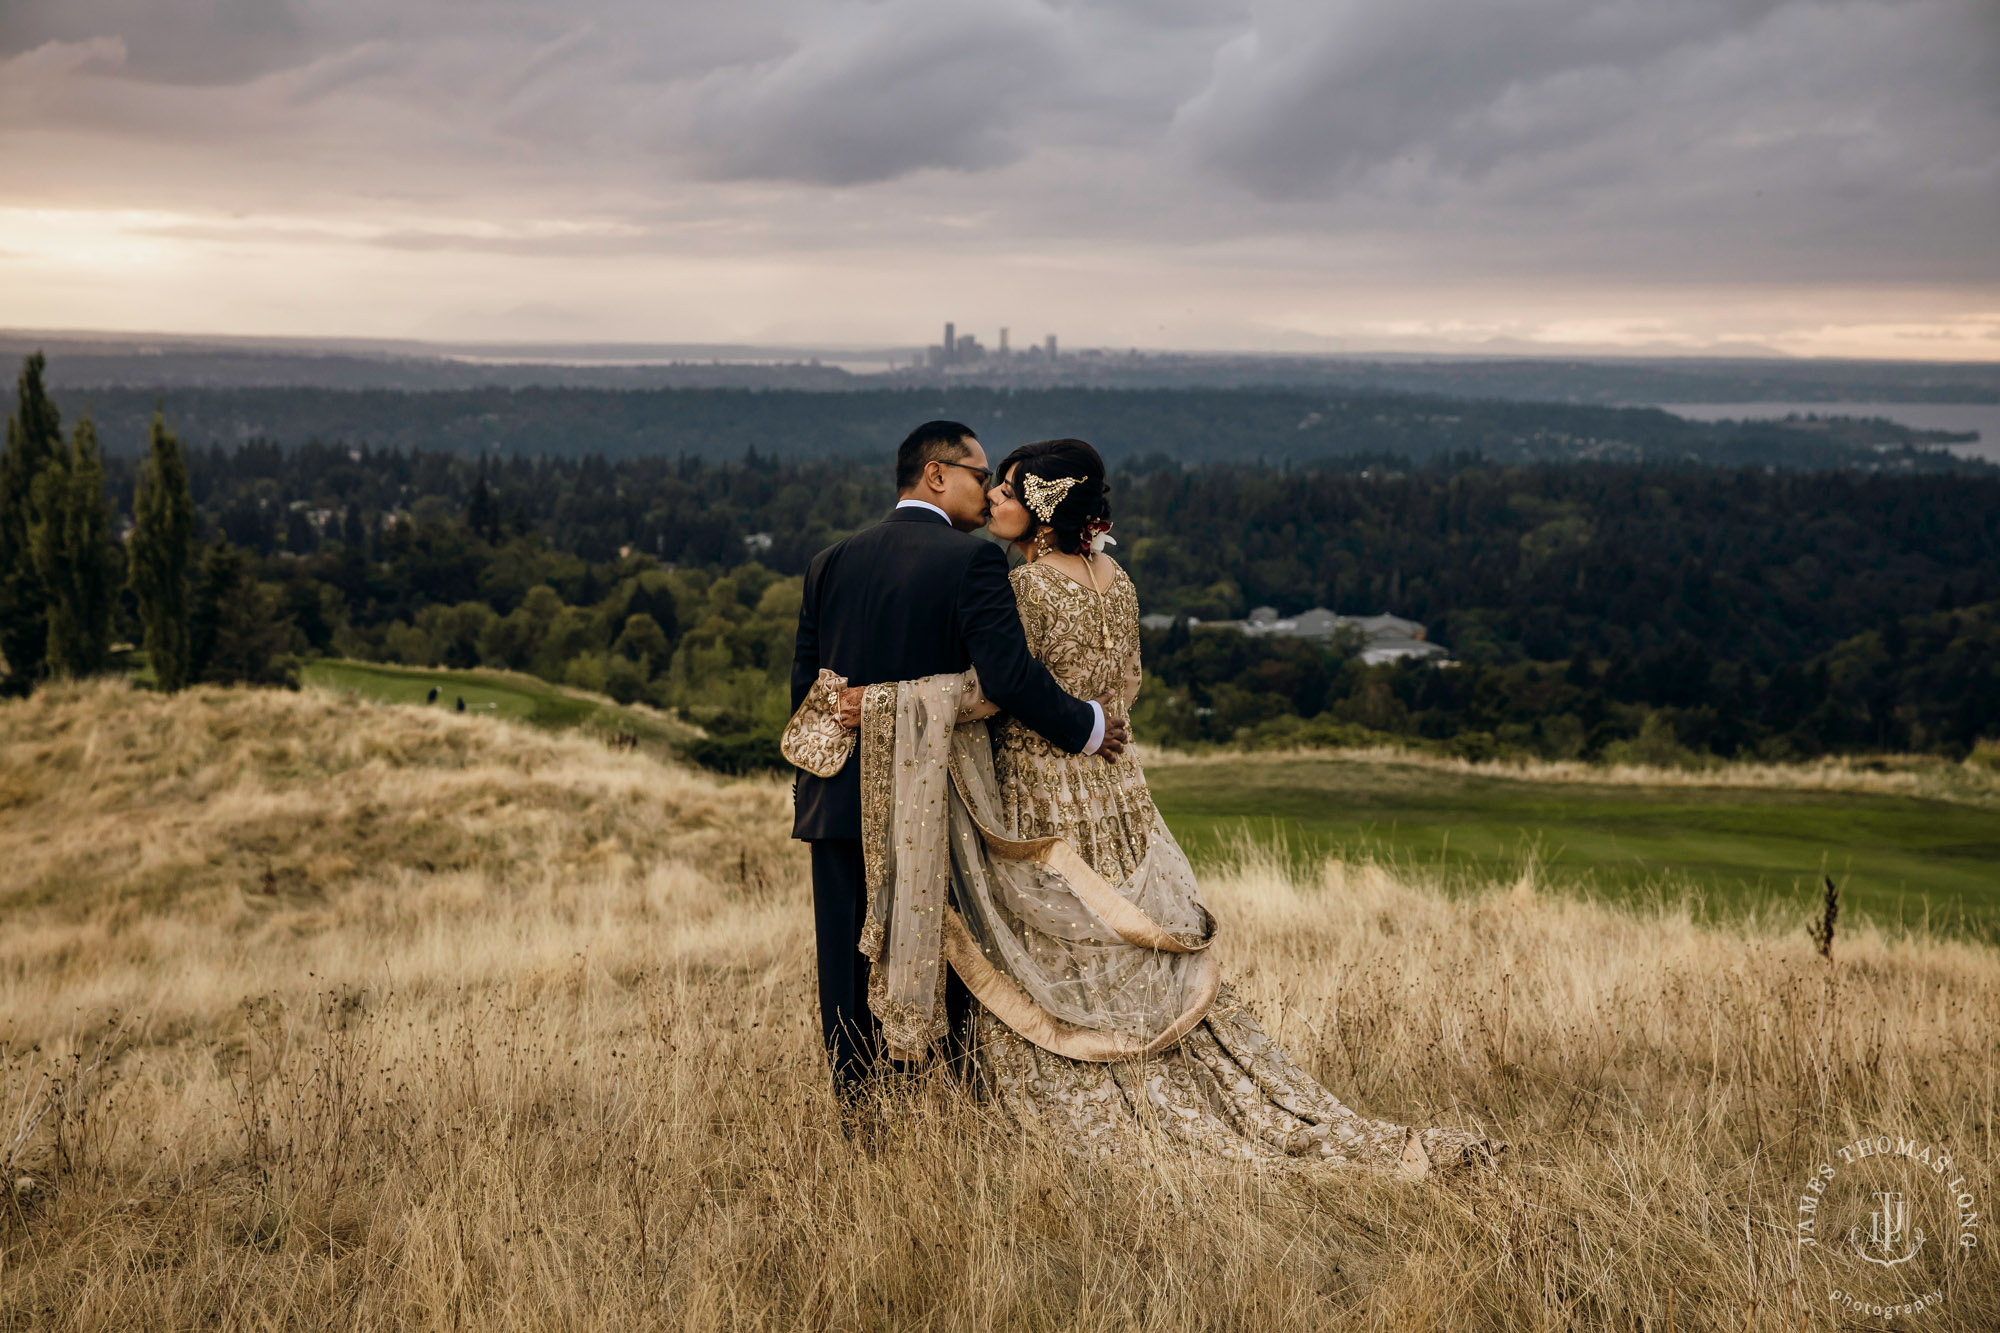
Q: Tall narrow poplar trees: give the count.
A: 3